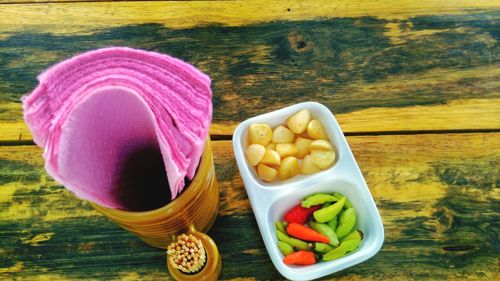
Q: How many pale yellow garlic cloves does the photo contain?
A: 14